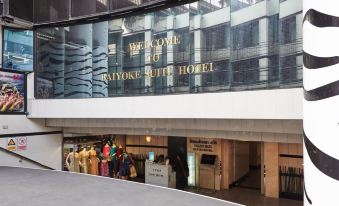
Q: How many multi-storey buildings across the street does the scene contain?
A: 1